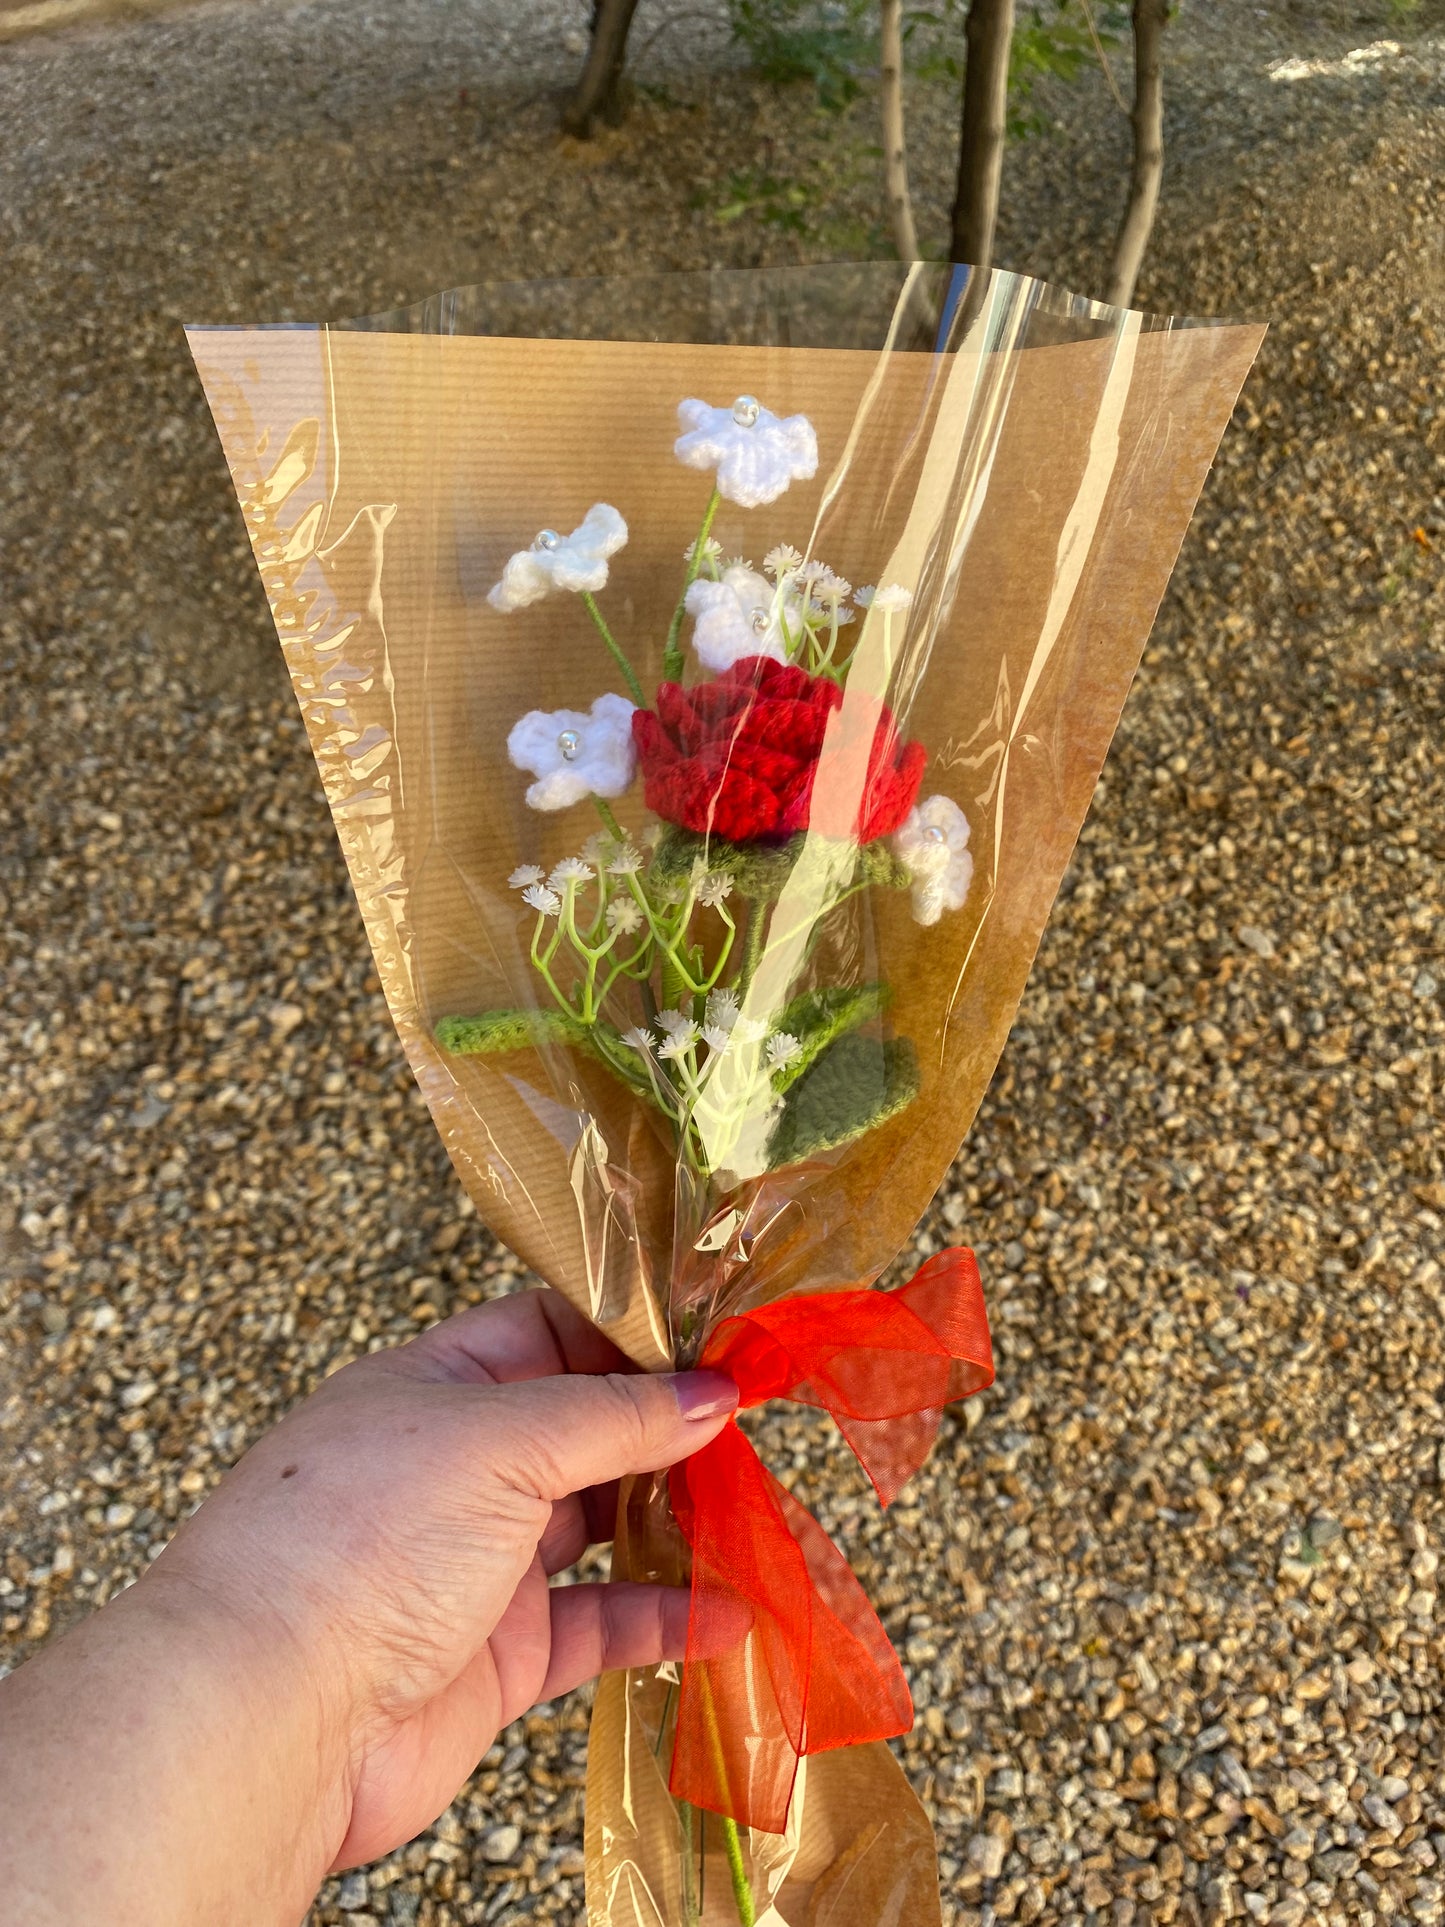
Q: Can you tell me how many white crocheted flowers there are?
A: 5